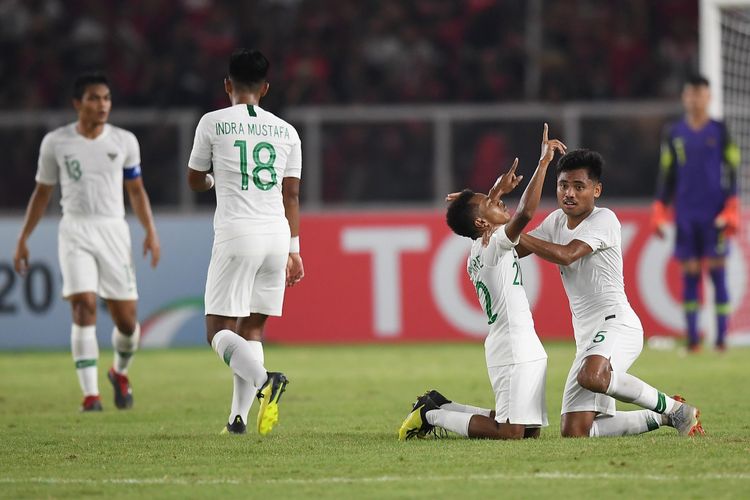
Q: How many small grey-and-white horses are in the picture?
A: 0